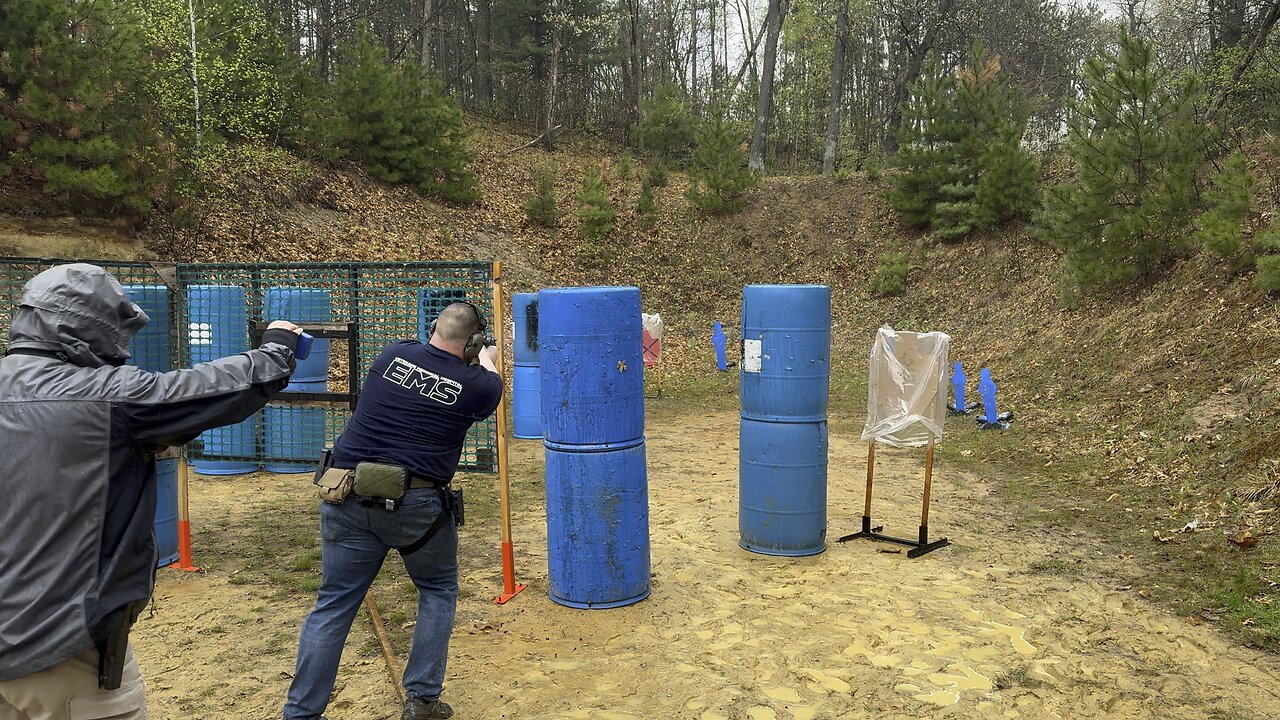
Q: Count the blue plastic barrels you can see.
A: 13